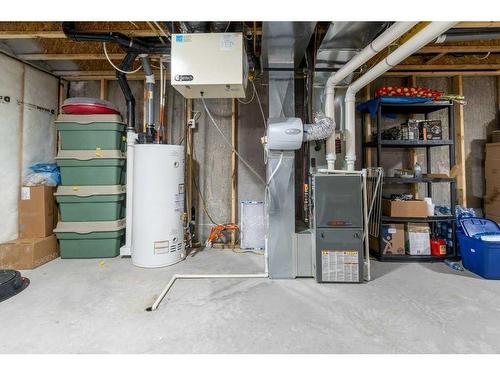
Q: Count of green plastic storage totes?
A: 4